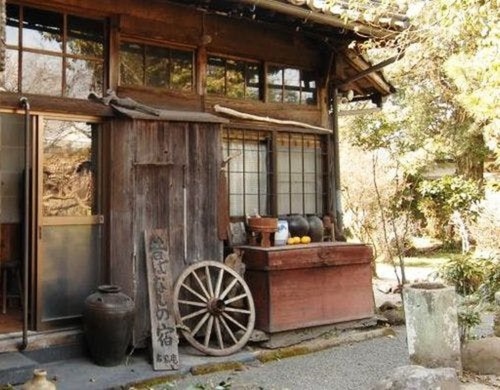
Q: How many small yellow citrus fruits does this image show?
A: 3